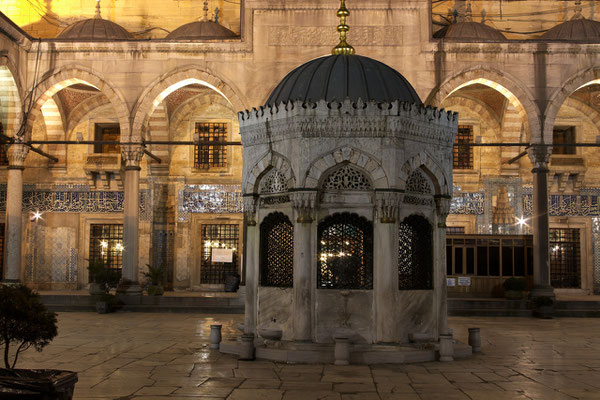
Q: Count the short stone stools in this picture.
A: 5